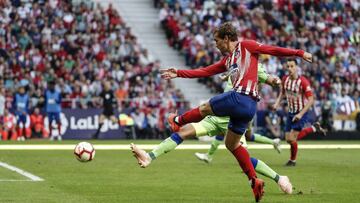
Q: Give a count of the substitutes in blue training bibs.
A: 2